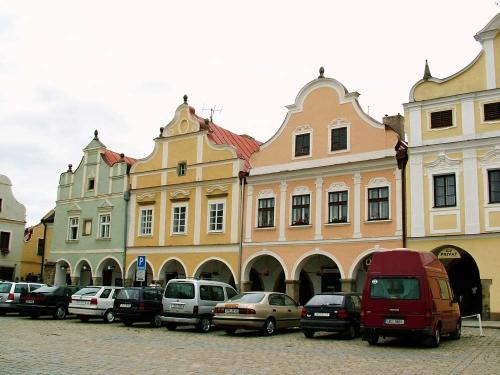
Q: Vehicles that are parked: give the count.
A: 8